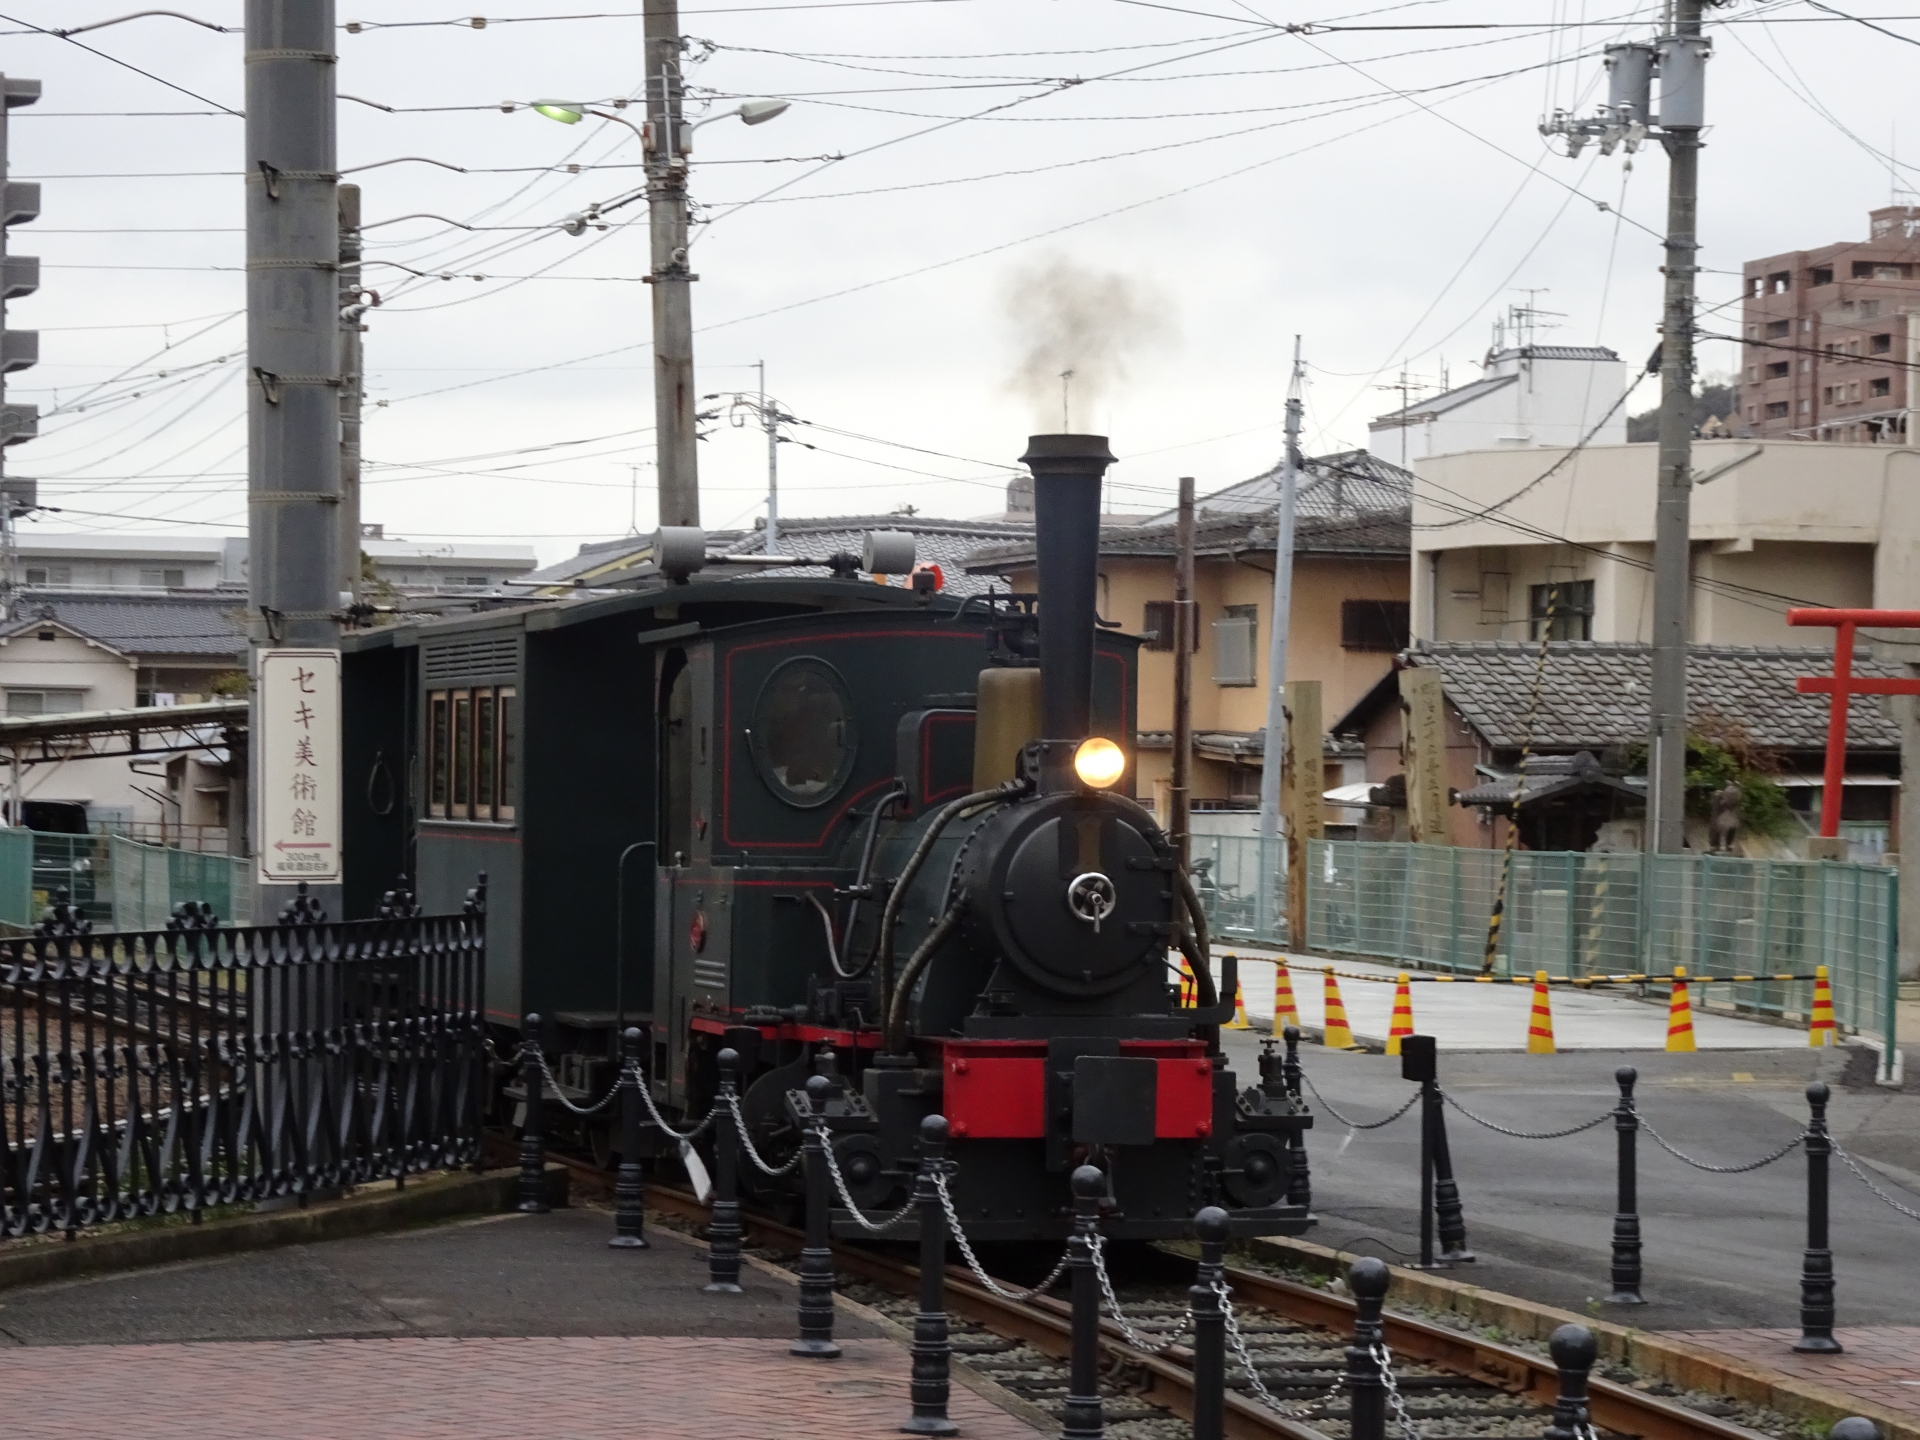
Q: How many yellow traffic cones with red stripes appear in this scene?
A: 8